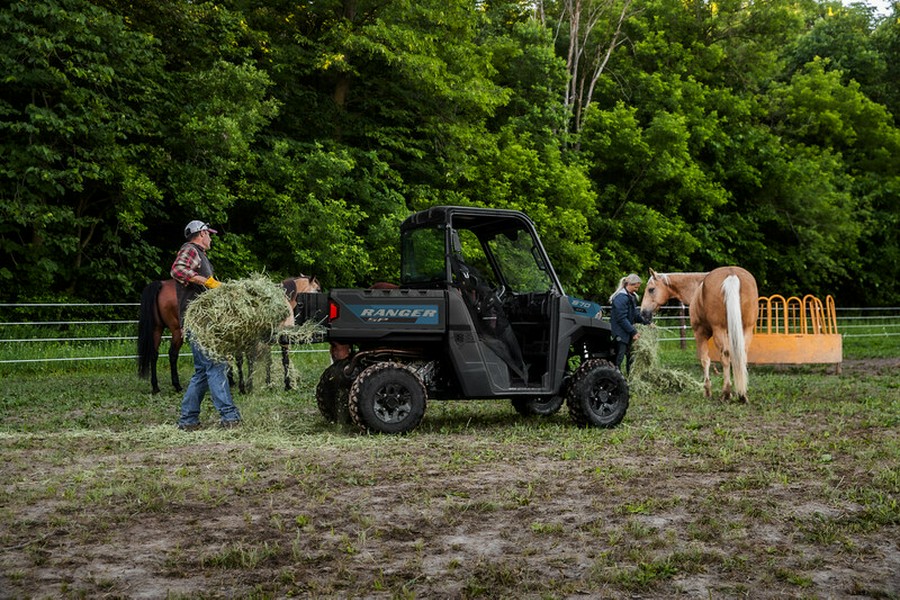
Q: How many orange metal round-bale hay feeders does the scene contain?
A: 1